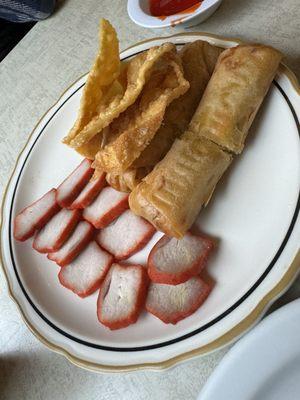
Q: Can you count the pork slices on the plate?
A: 11